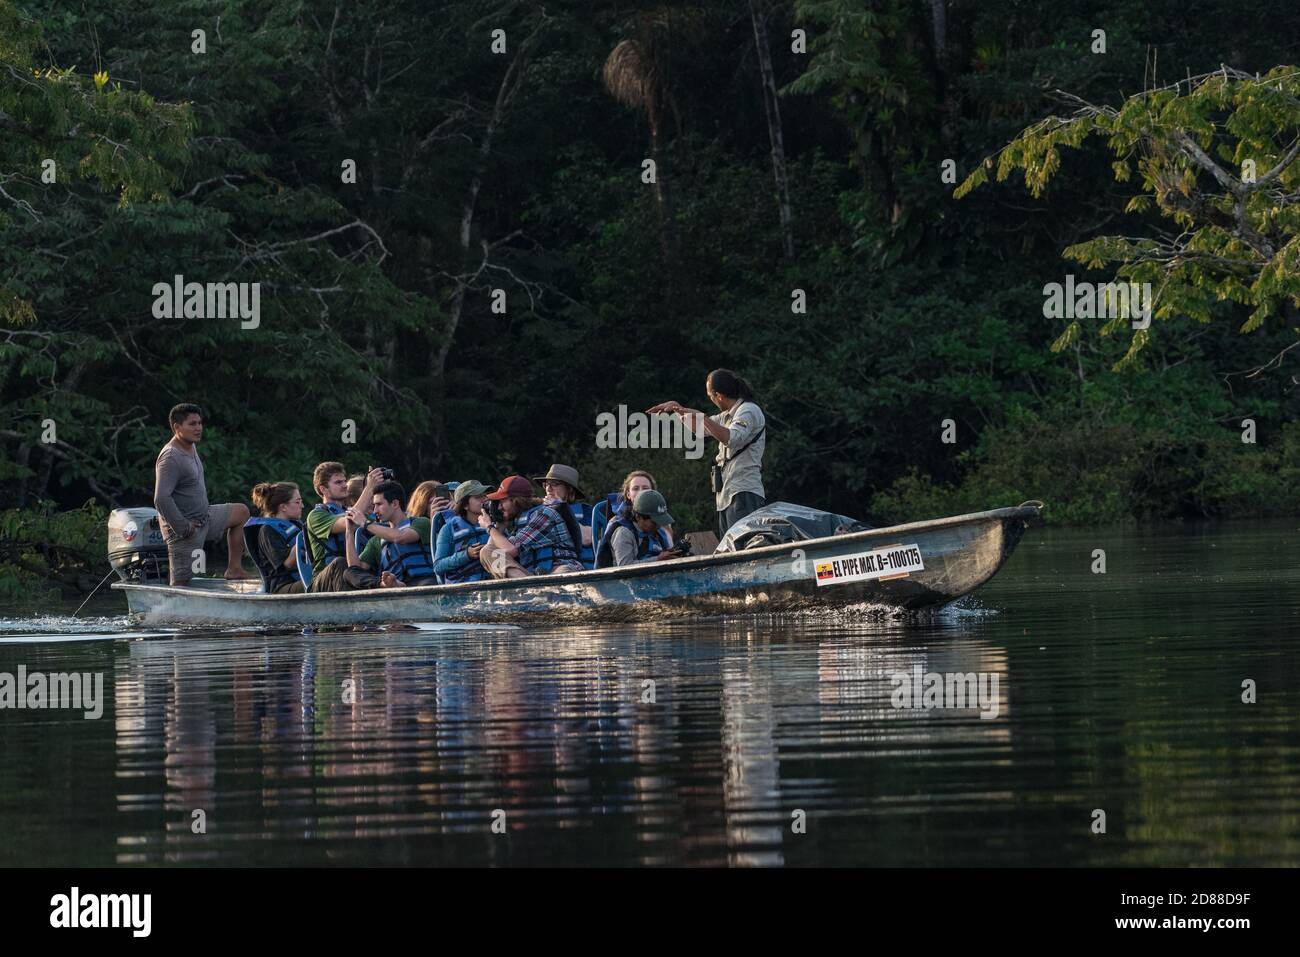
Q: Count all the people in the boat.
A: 13